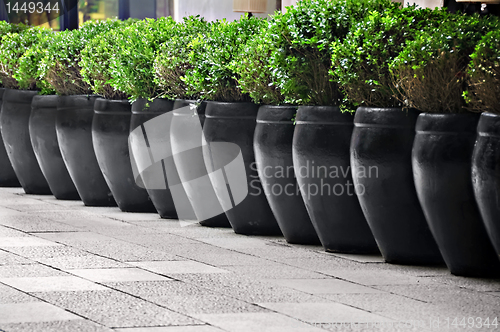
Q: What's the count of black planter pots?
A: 13